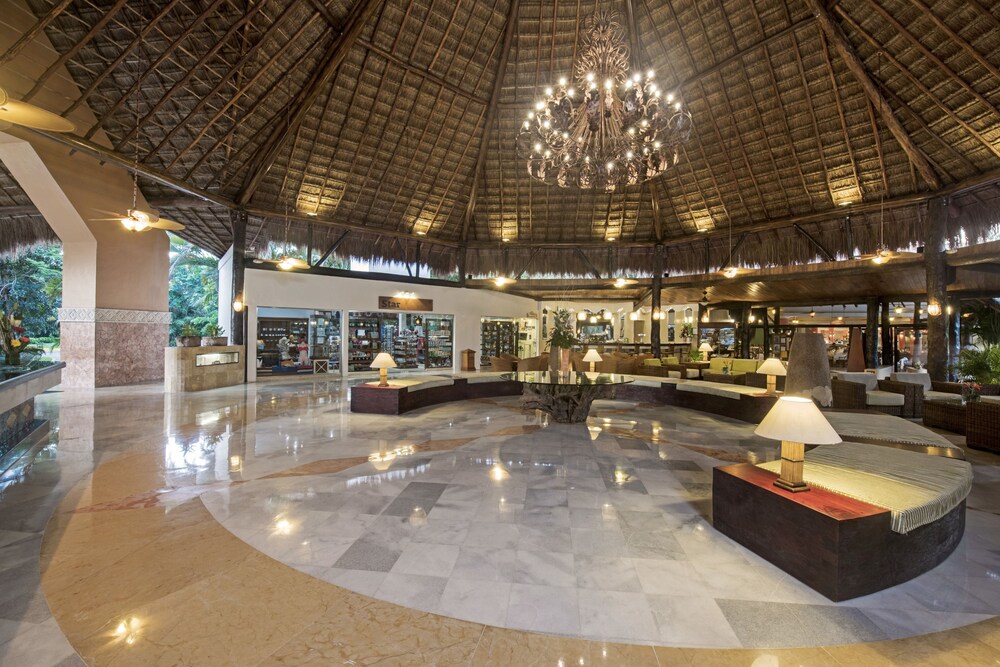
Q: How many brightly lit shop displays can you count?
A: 3